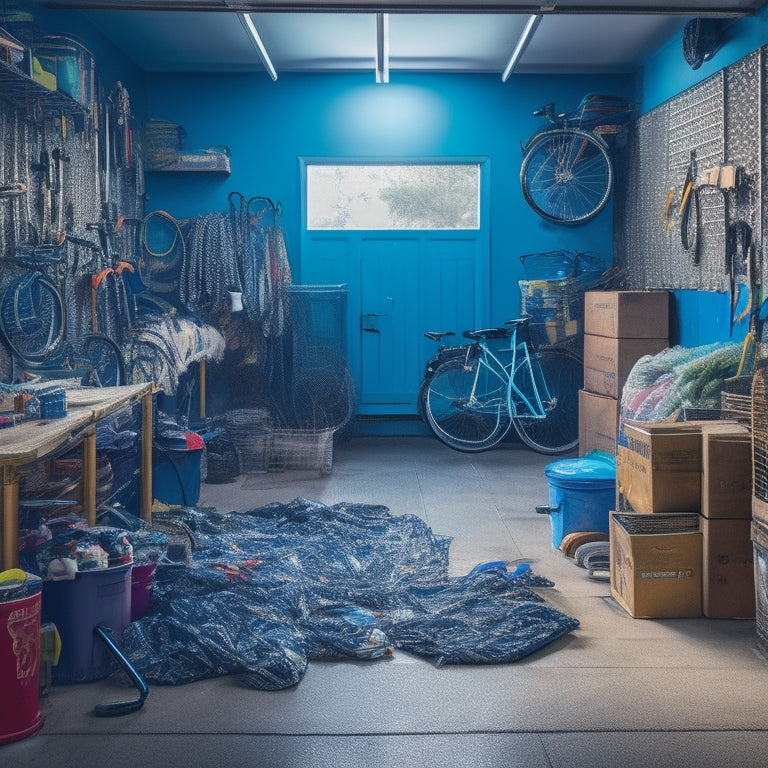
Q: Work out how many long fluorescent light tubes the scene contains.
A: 3